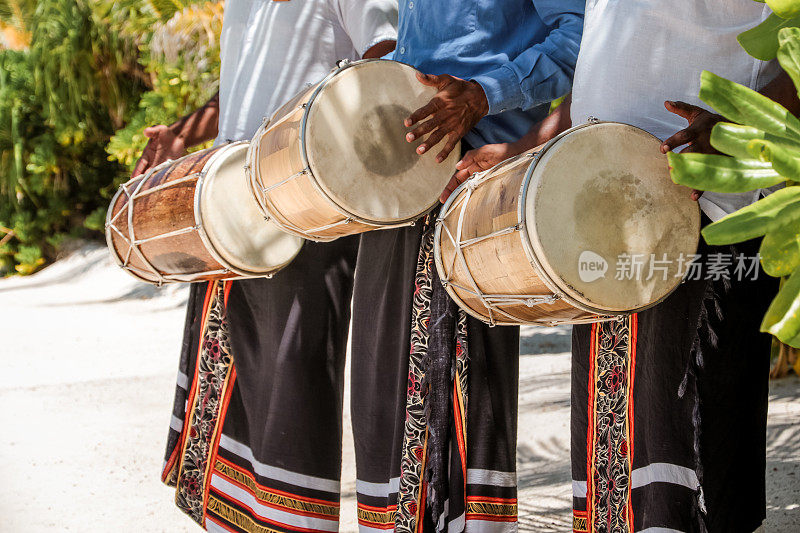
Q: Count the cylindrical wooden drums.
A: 3